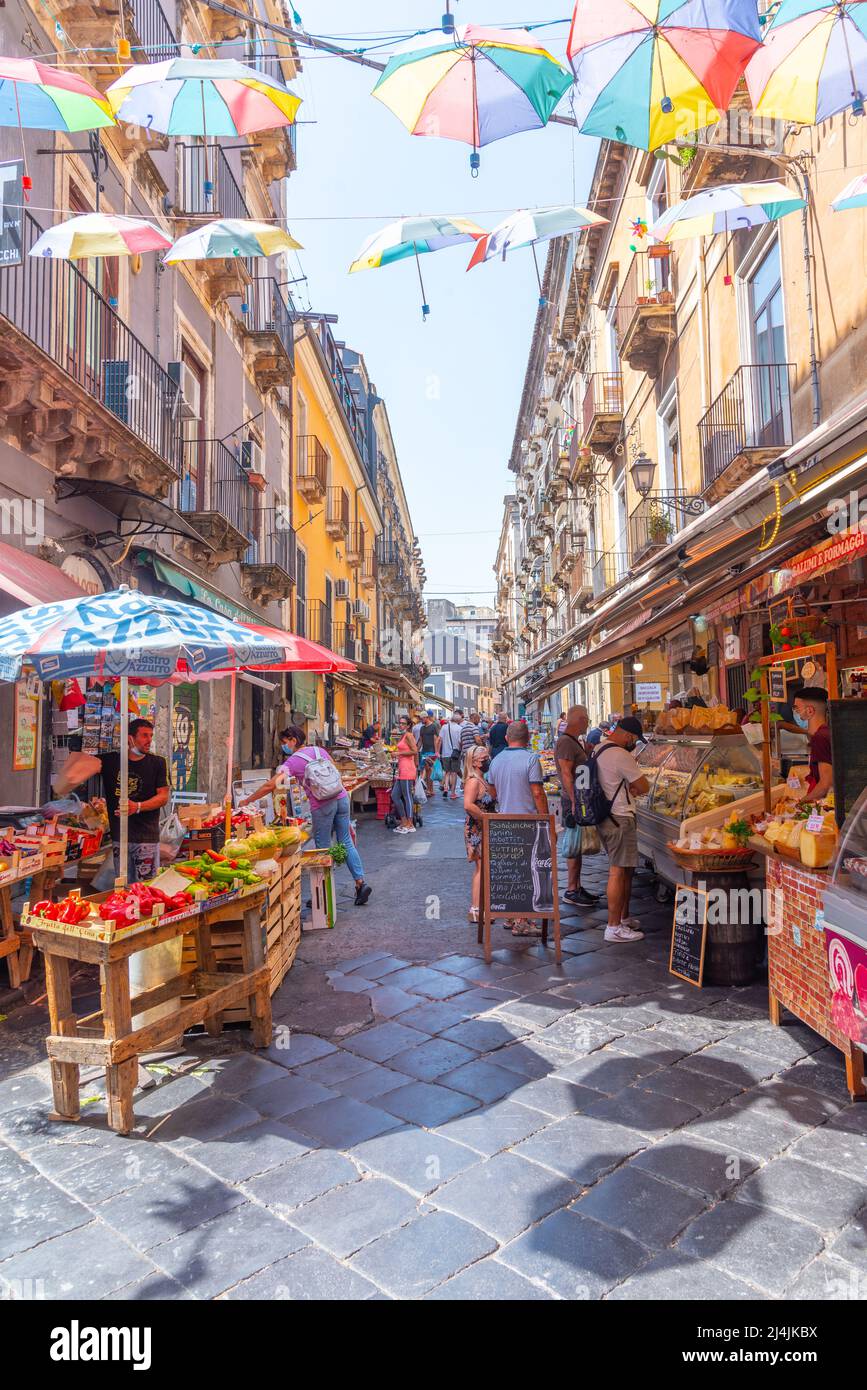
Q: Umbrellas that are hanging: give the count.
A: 11